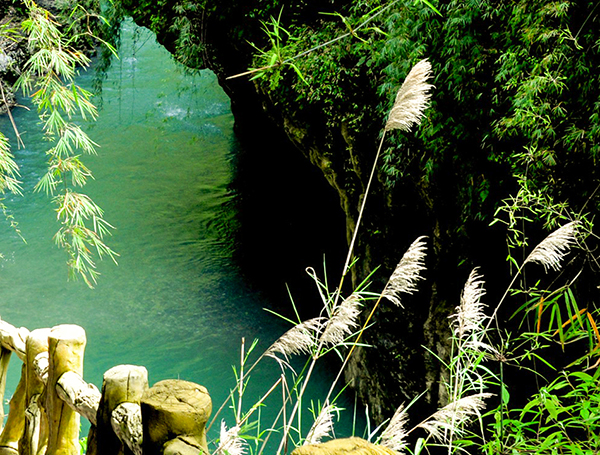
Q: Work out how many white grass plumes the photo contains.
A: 10